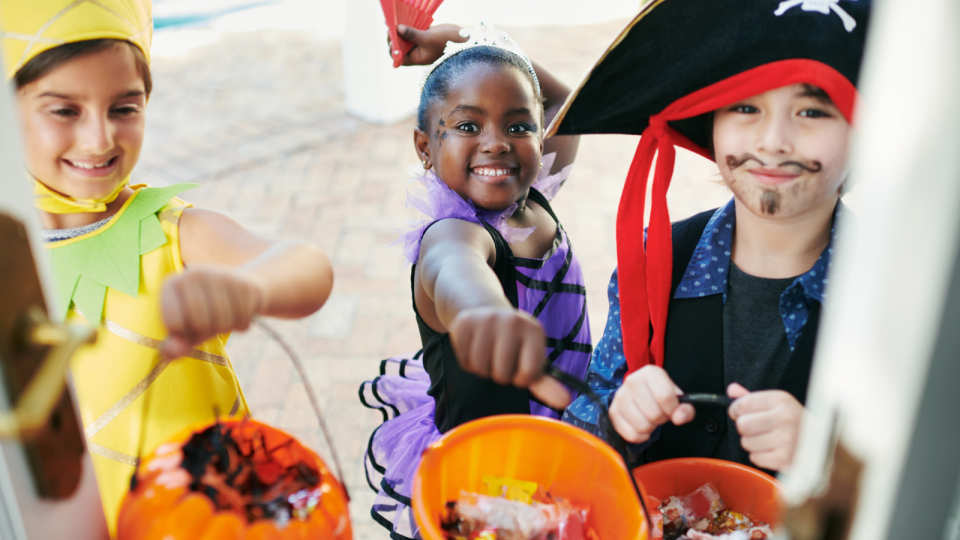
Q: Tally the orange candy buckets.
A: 3